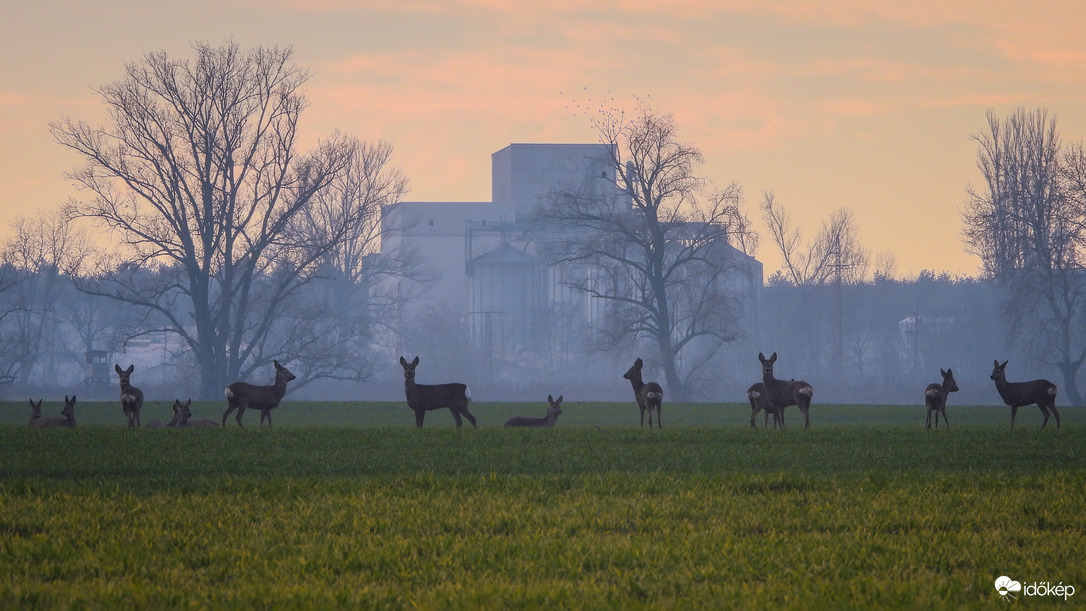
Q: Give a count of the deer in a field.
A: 13